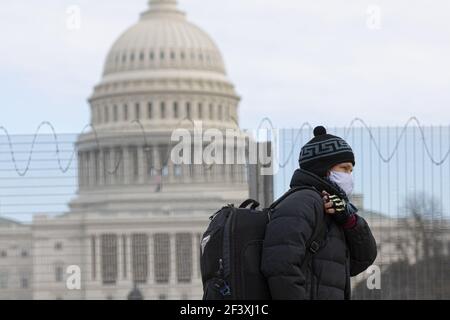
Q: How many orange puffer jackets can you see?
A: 0